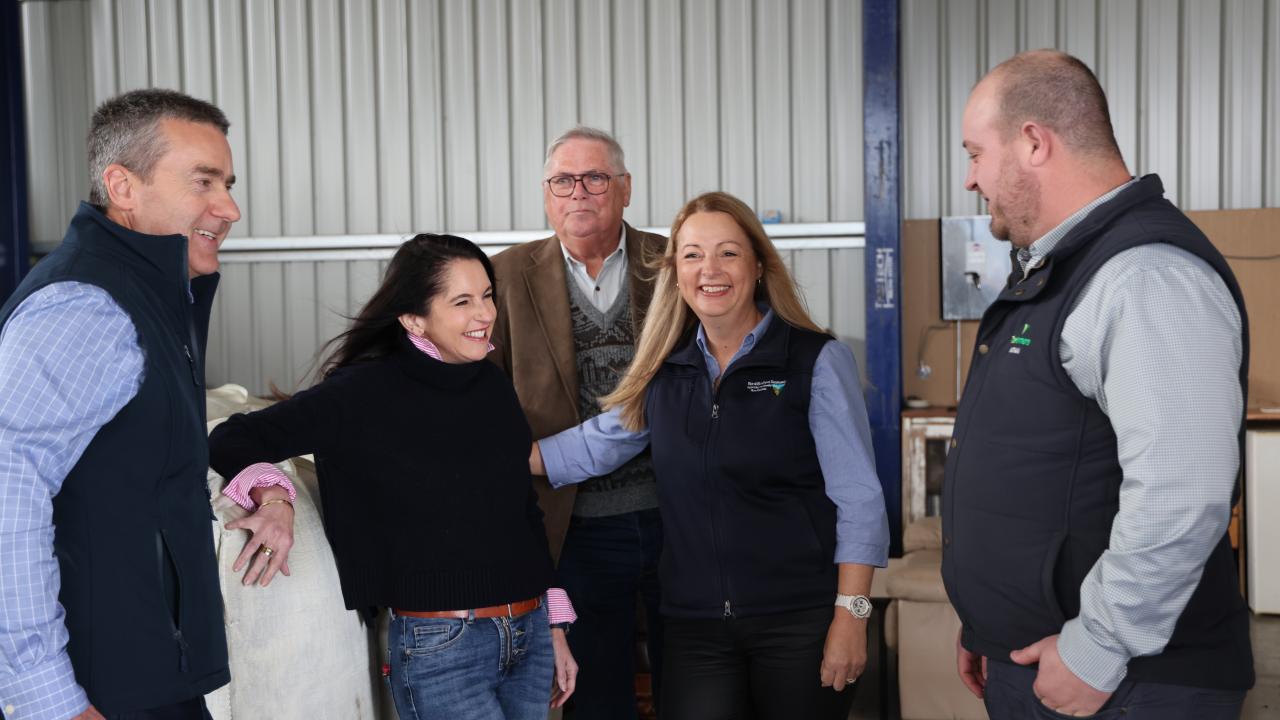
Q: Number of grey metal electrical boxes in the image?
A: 1